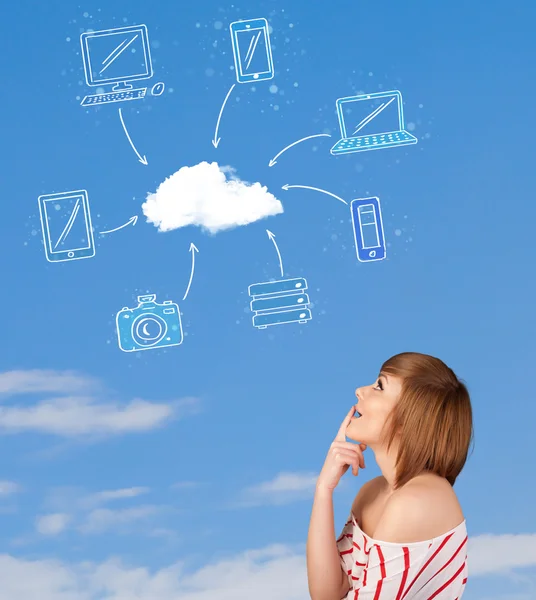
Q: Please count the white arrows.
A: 7